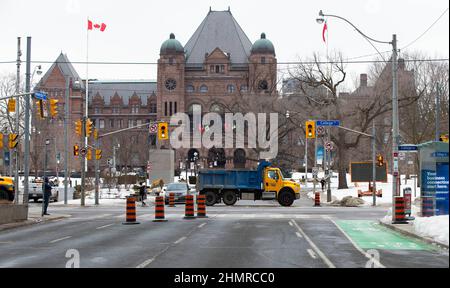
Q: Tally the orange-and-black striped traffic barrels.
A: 7